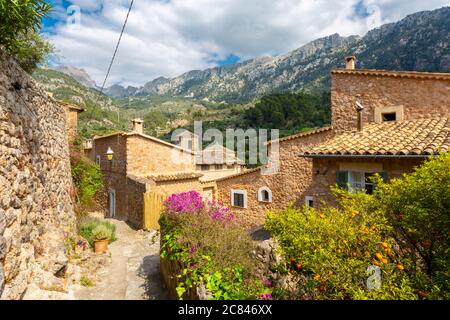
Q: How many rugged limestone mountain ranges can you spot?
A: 1